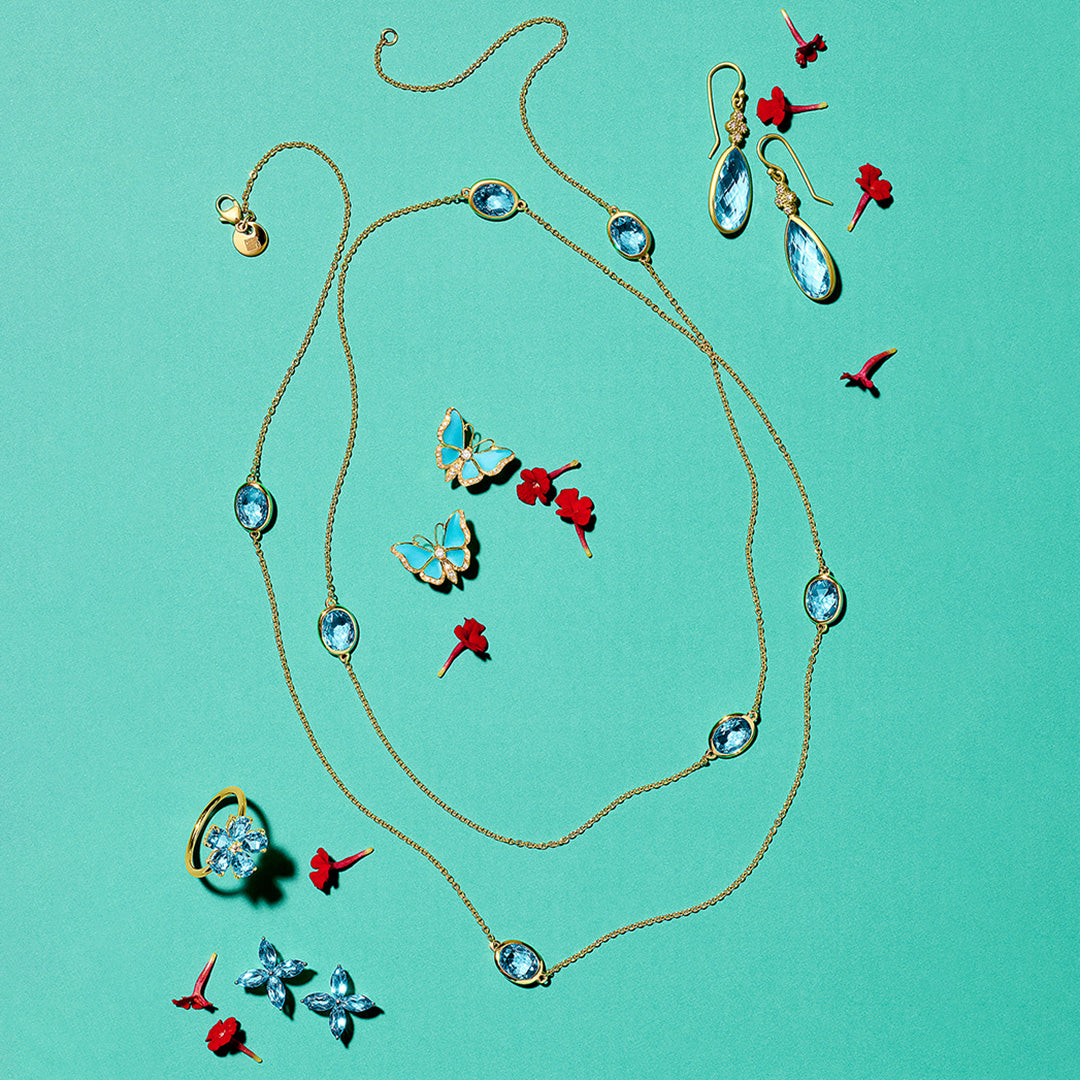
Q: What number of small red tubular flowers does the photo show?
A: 10